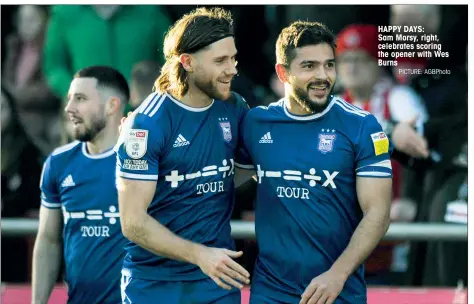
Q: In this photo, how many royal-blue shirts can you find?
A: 3